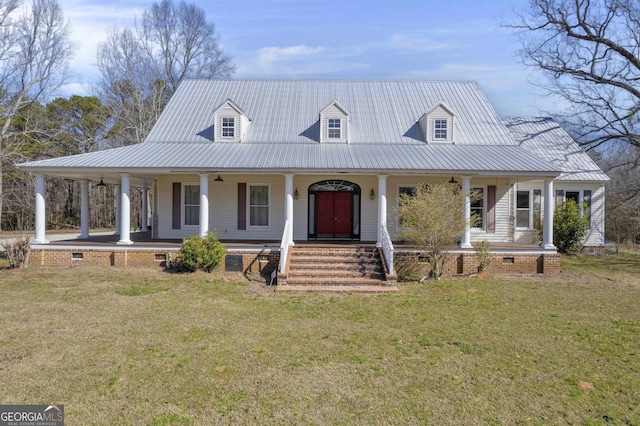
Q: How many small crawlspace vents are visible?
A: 5